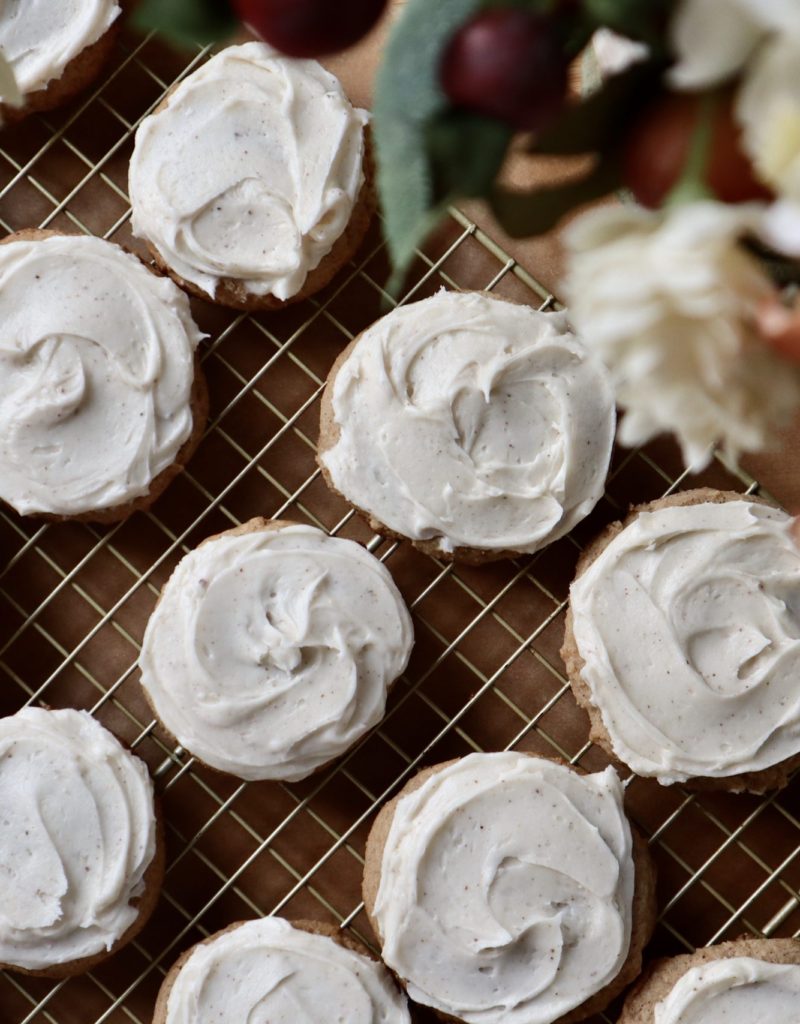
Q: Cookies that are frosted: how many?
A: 10